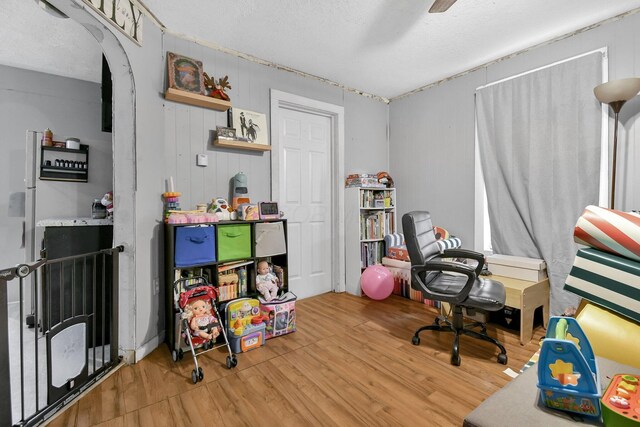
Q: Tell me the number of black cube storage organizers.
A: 1